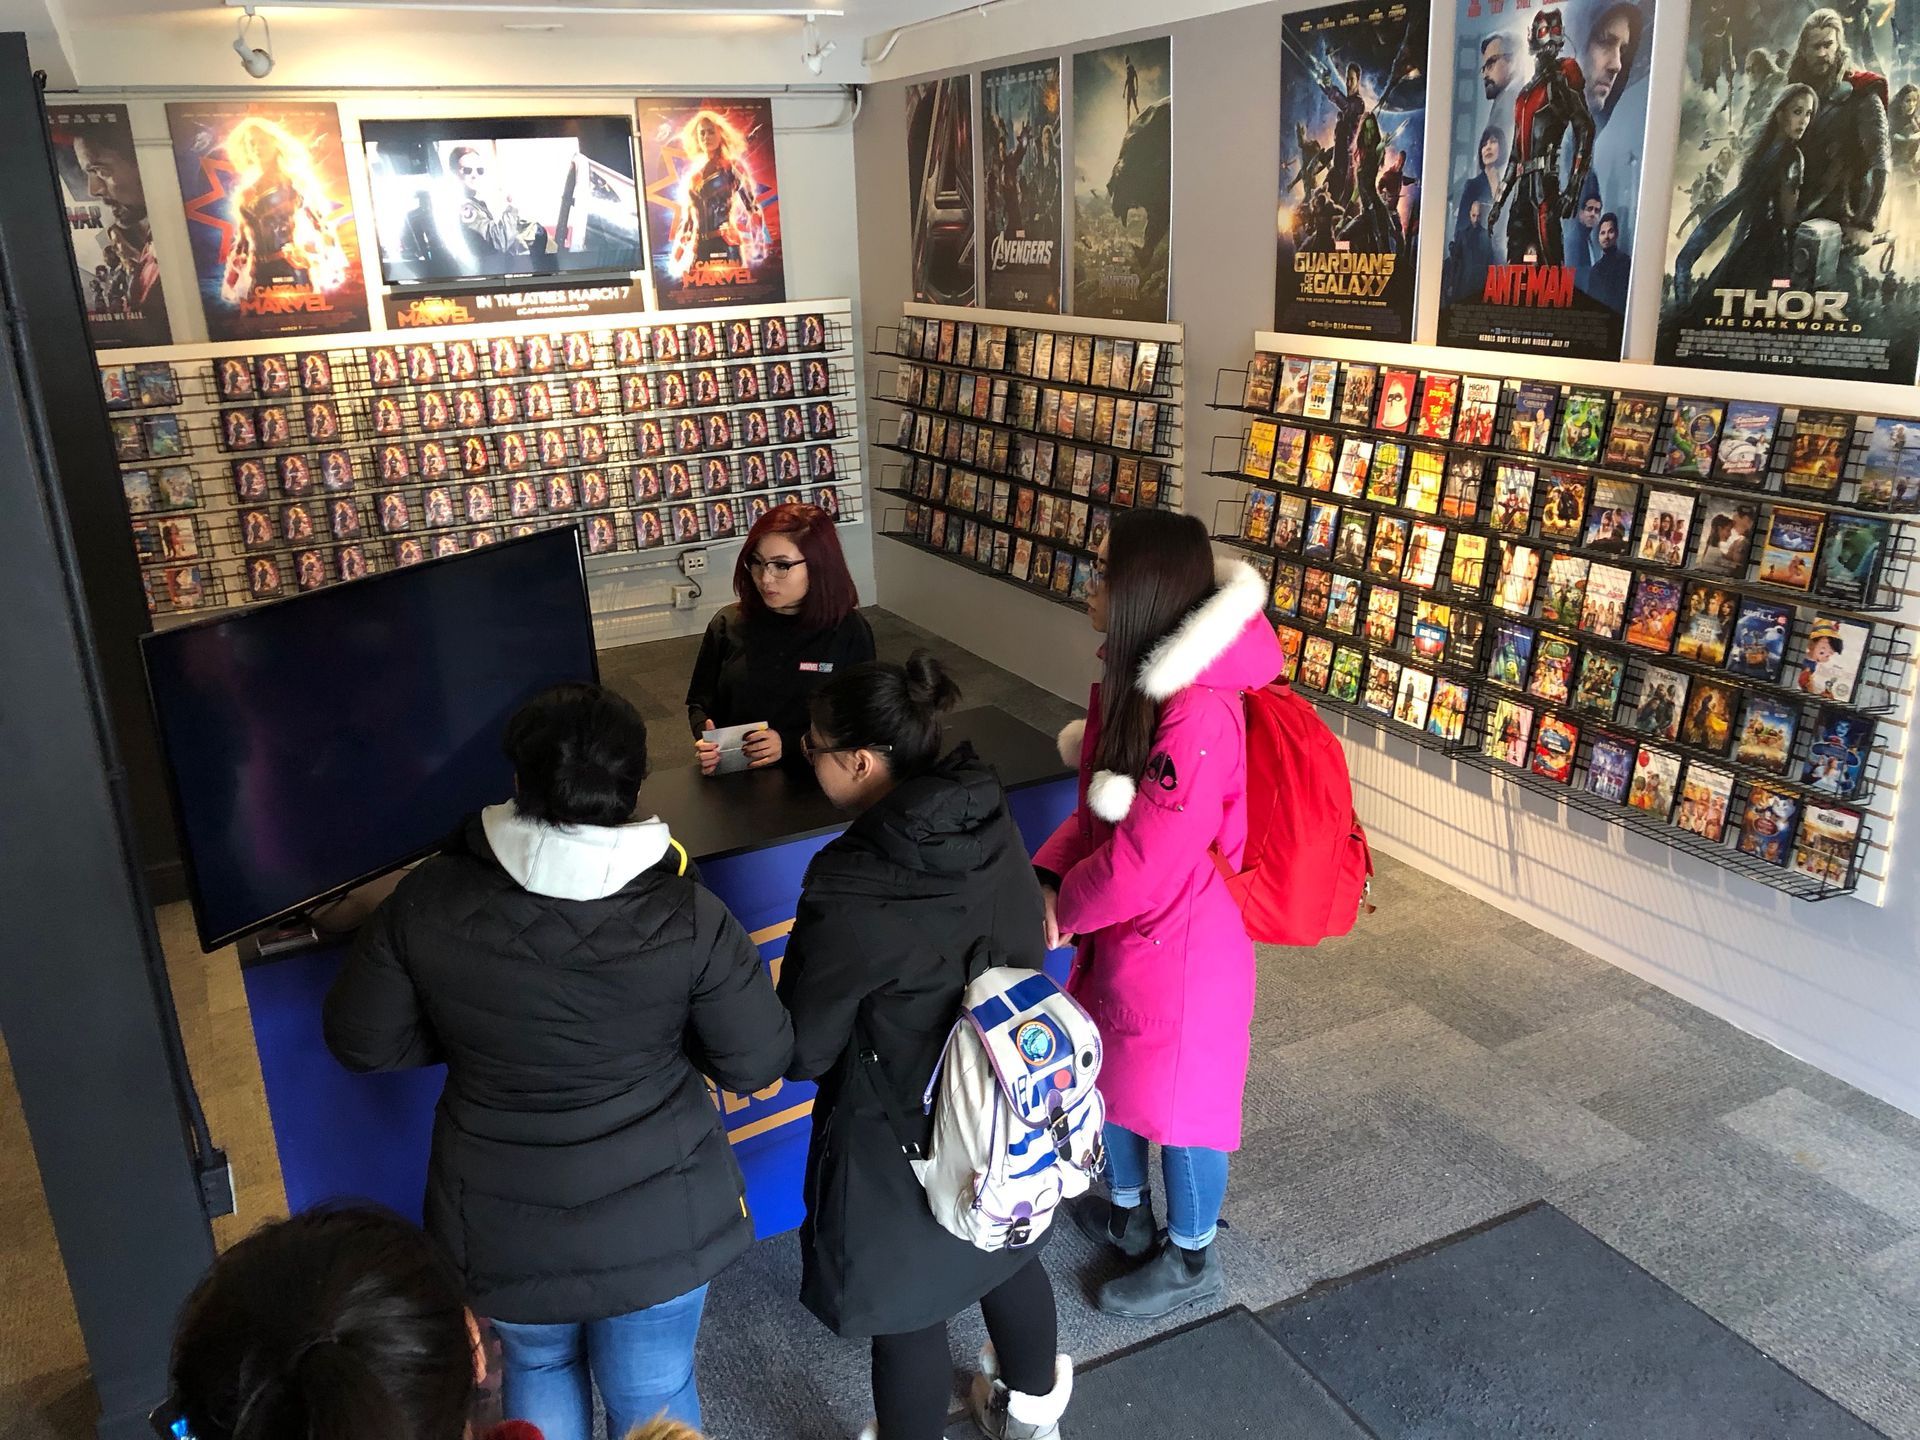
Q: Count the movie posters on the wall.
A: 9